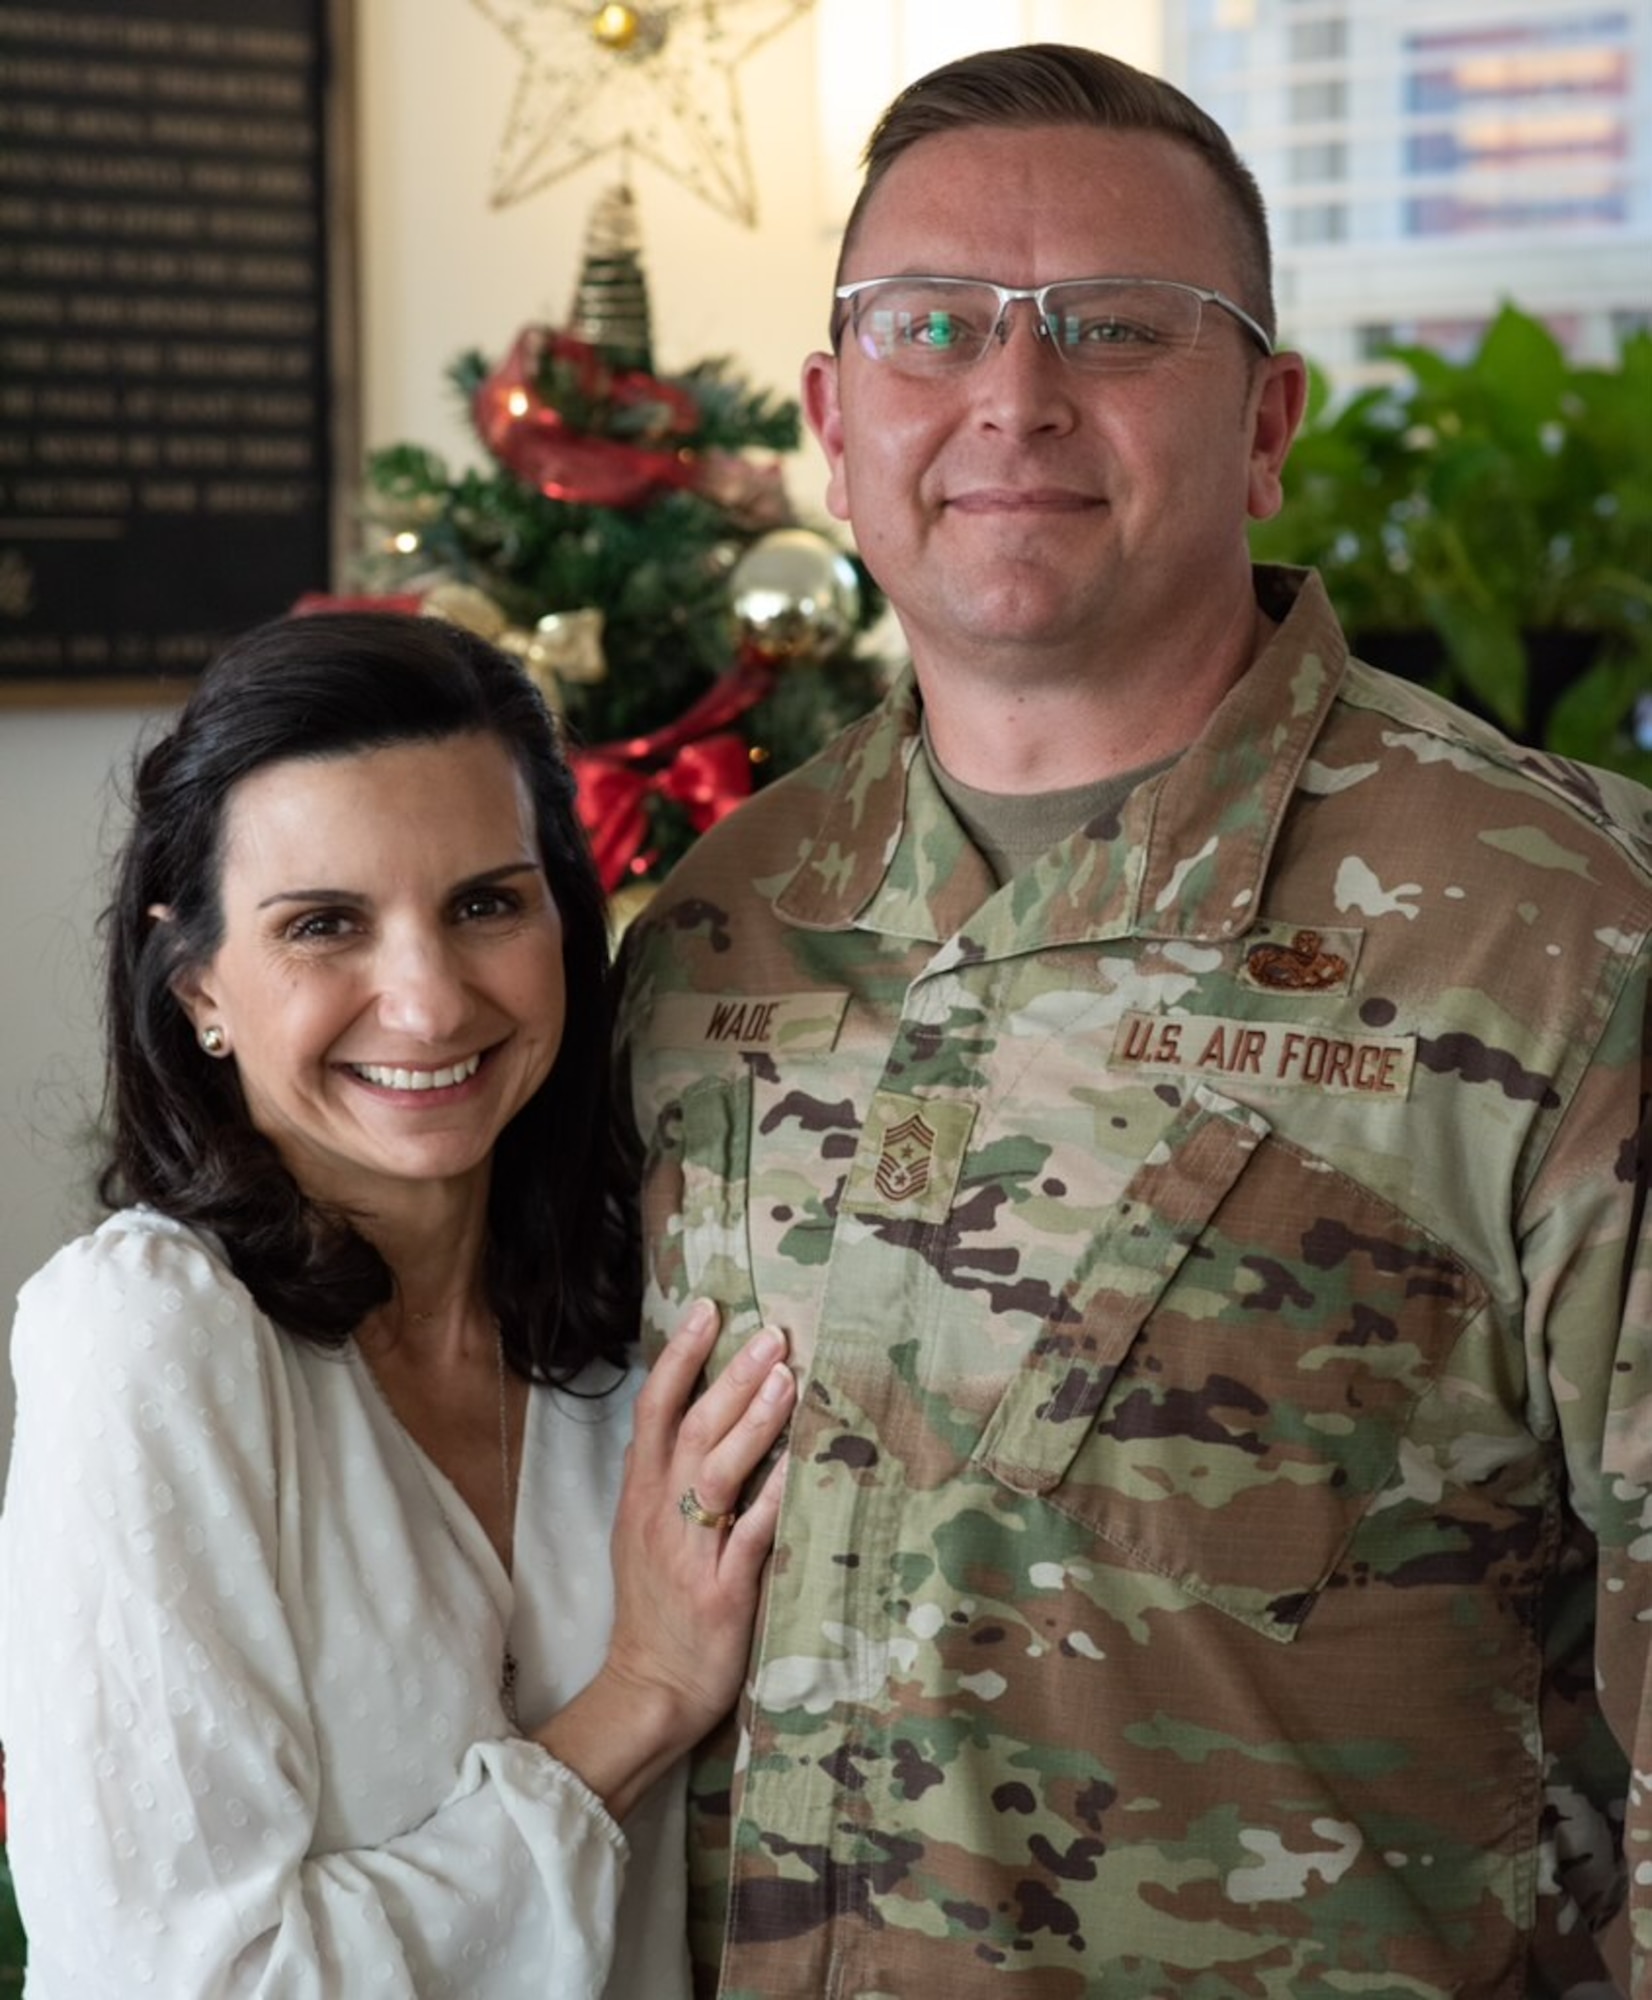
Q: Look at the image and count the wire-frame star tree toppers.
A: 1